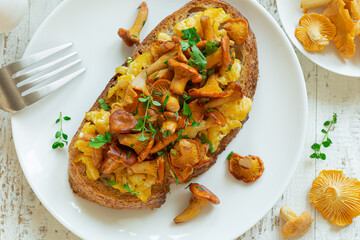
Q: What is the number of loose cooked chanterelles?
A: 3